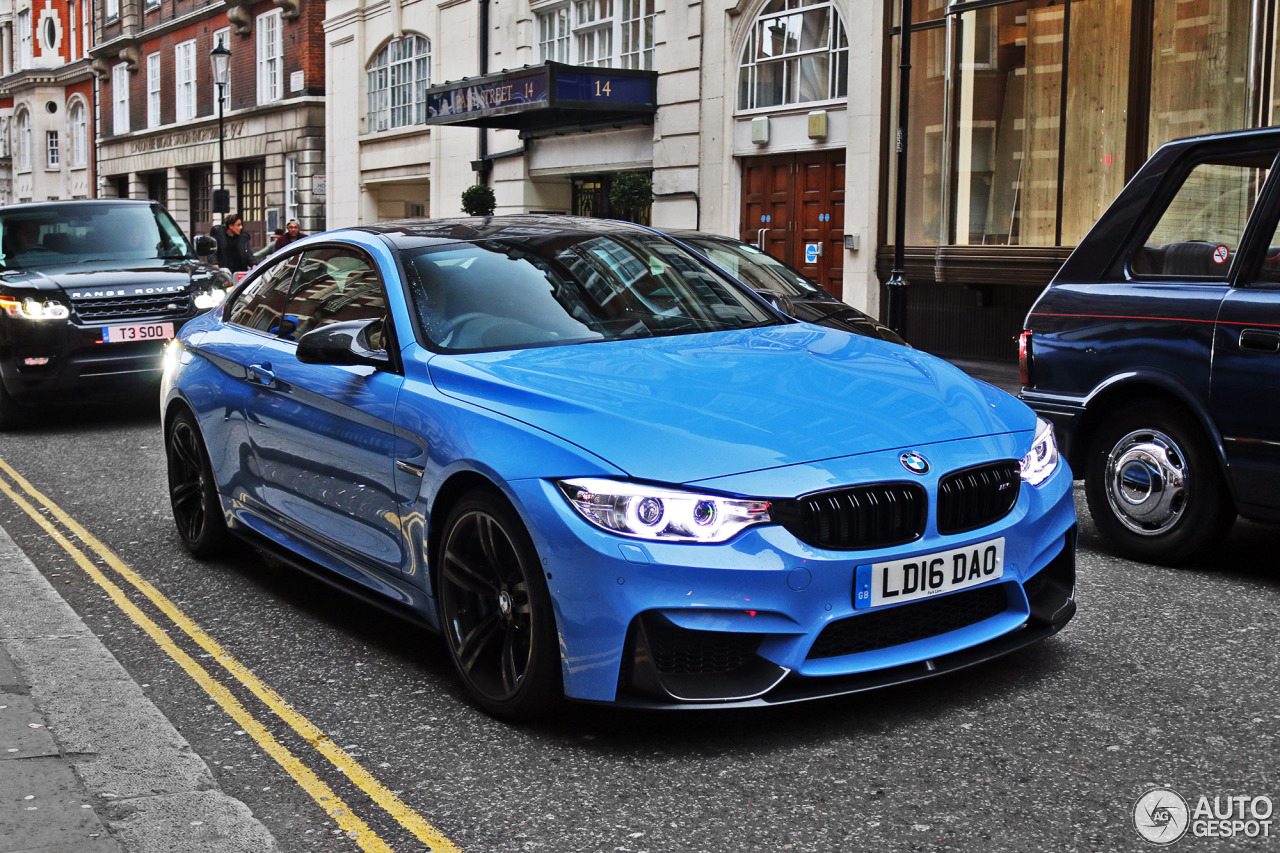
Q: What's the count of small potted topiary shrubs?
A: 2